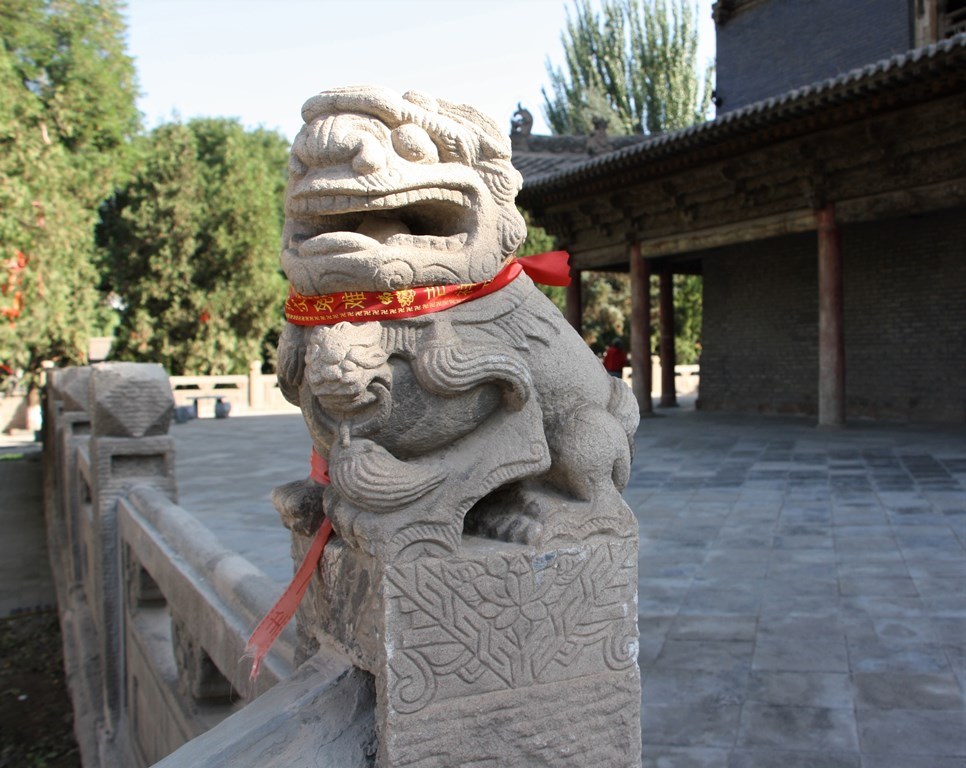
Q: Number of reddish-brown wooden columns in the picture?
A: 4